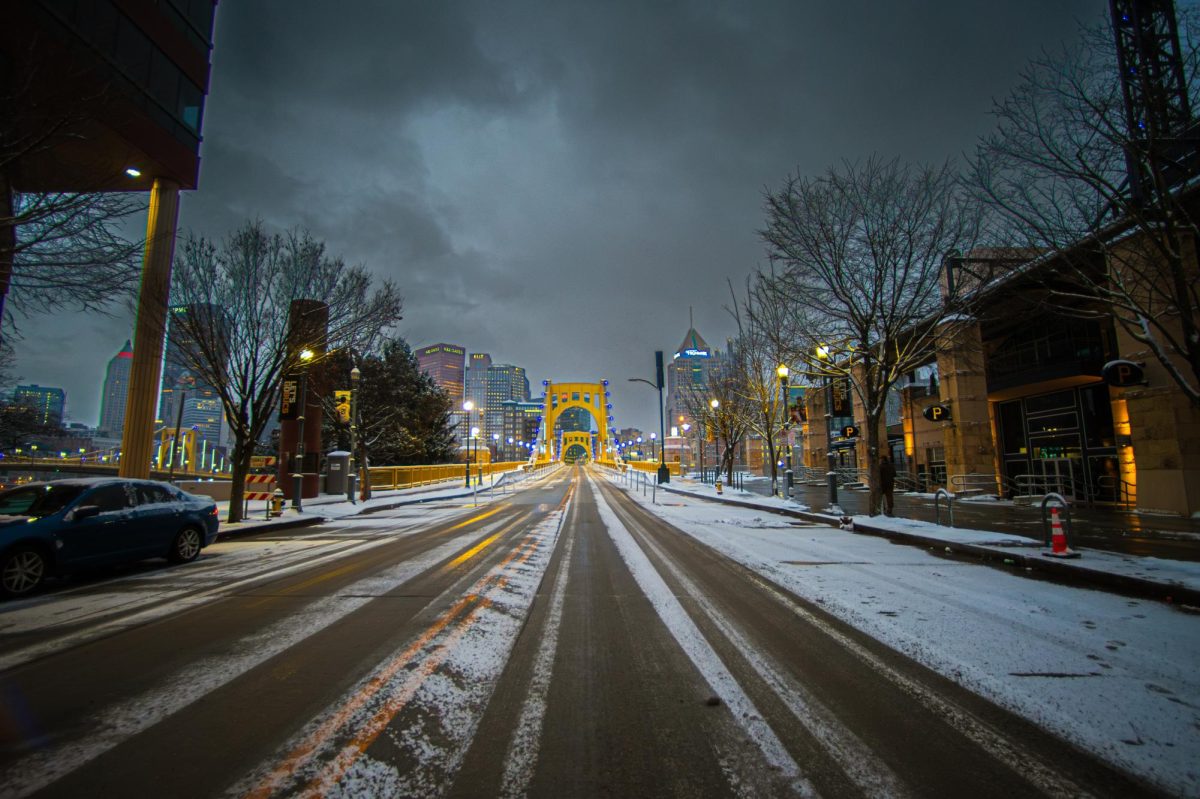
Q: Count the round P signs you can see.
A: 3